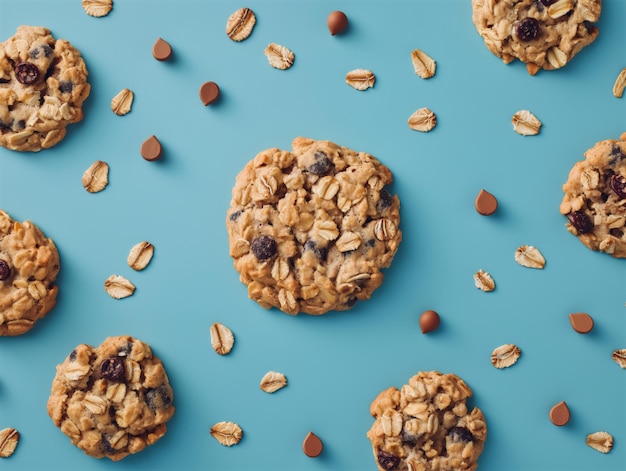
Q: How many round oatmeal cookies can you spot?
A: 7